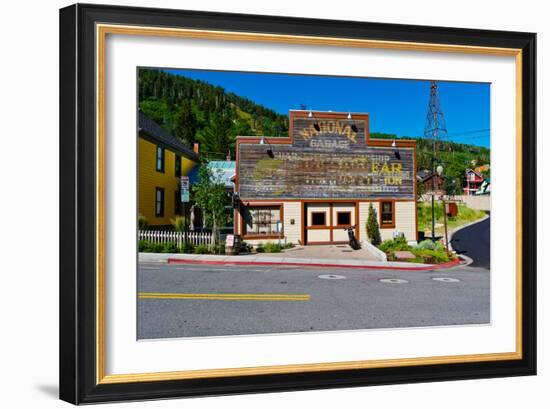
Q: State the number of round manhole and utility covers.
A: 3